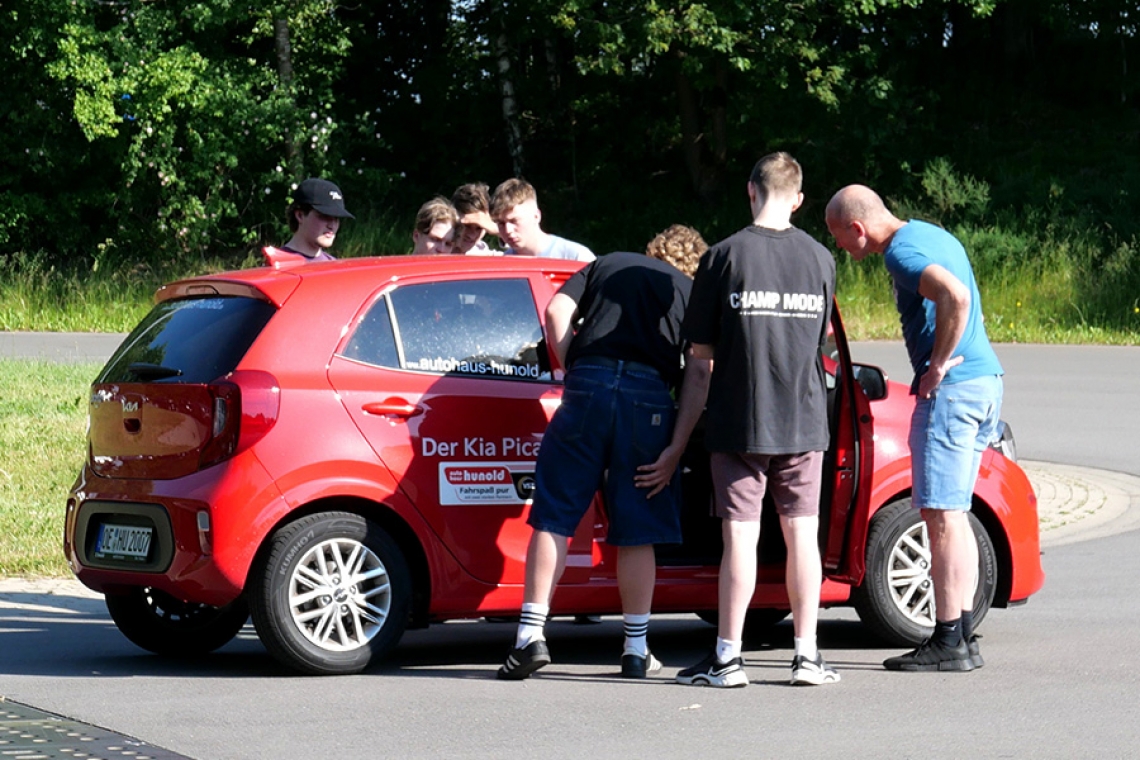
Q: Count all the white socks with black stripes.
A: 2